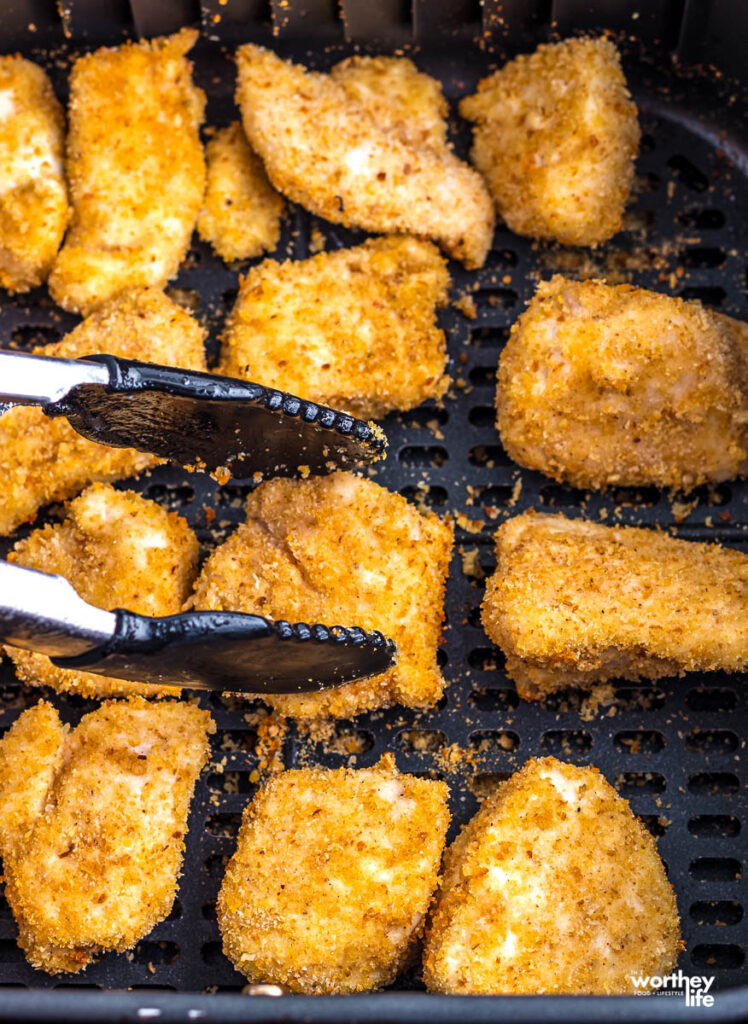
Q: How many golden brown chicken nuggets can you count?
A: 14